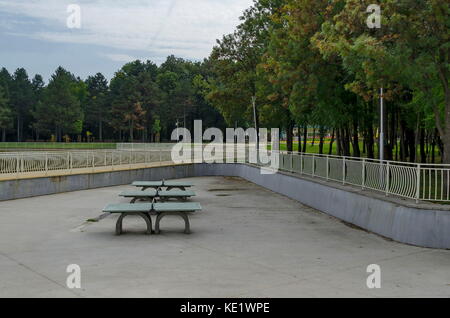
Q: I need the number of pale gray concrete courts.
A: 1